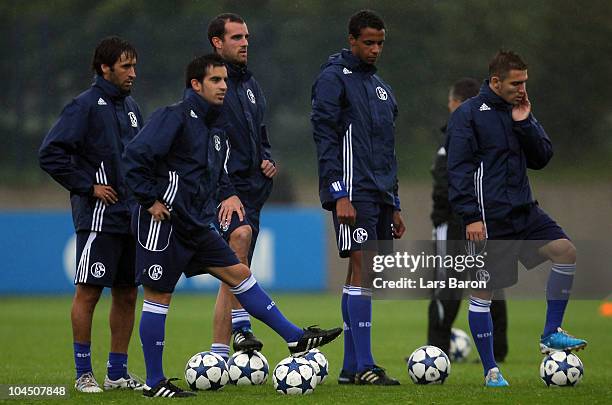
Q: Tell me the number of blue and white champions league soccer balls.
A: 7